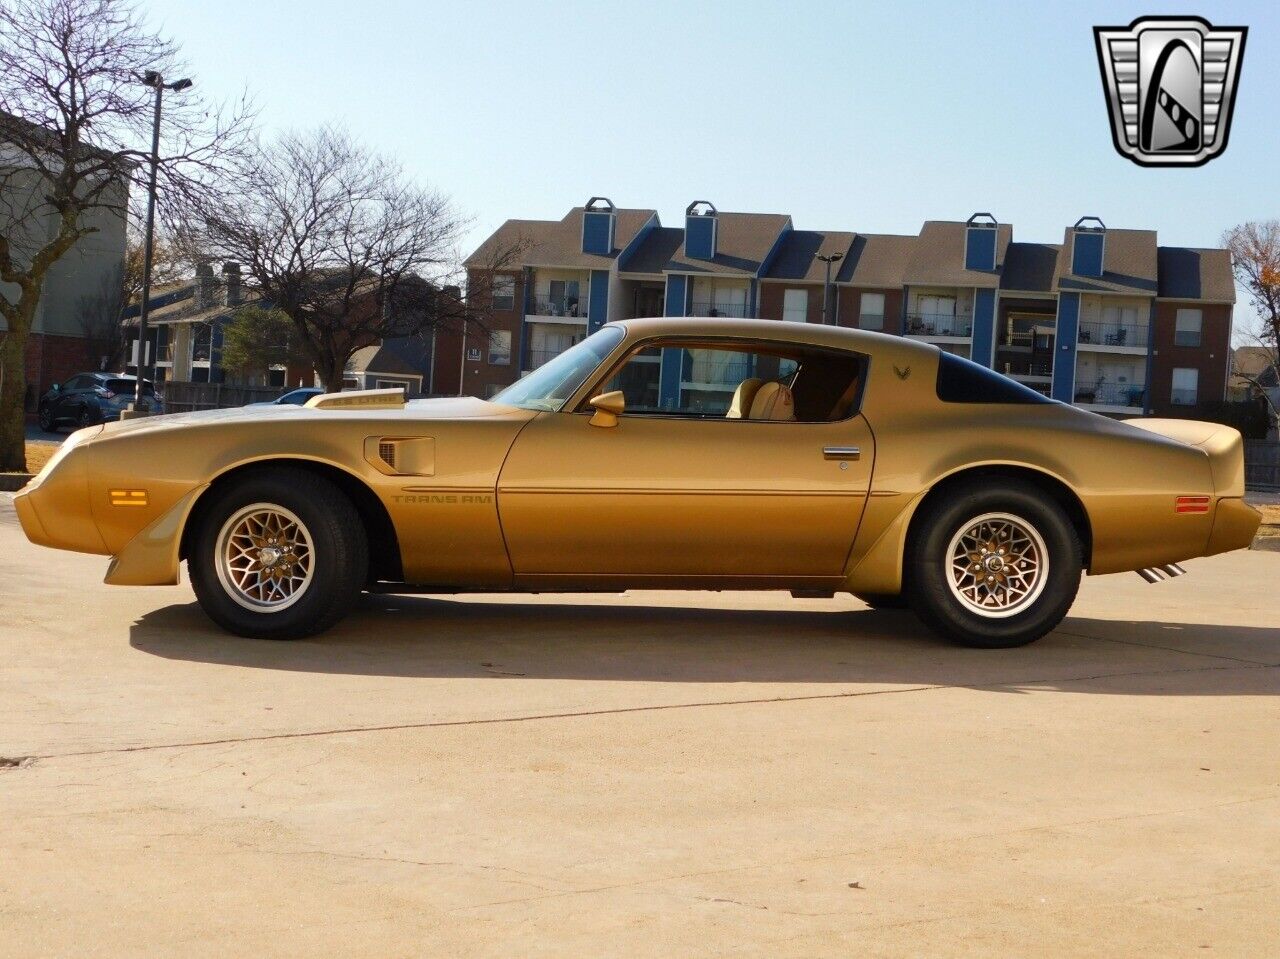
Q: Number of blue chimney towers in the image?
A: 4